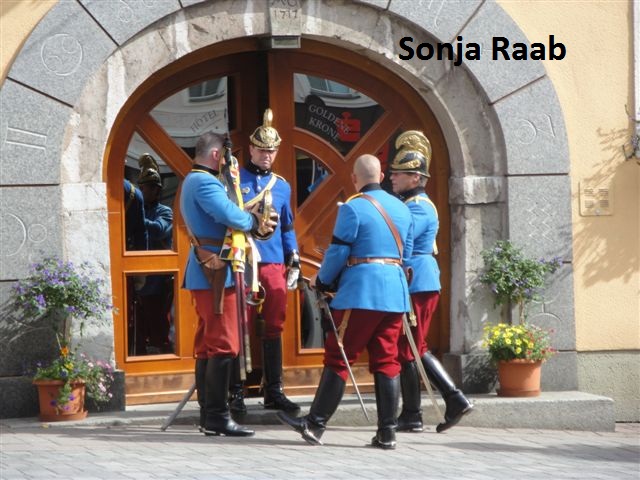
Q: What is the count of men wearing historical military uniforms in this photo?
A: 4